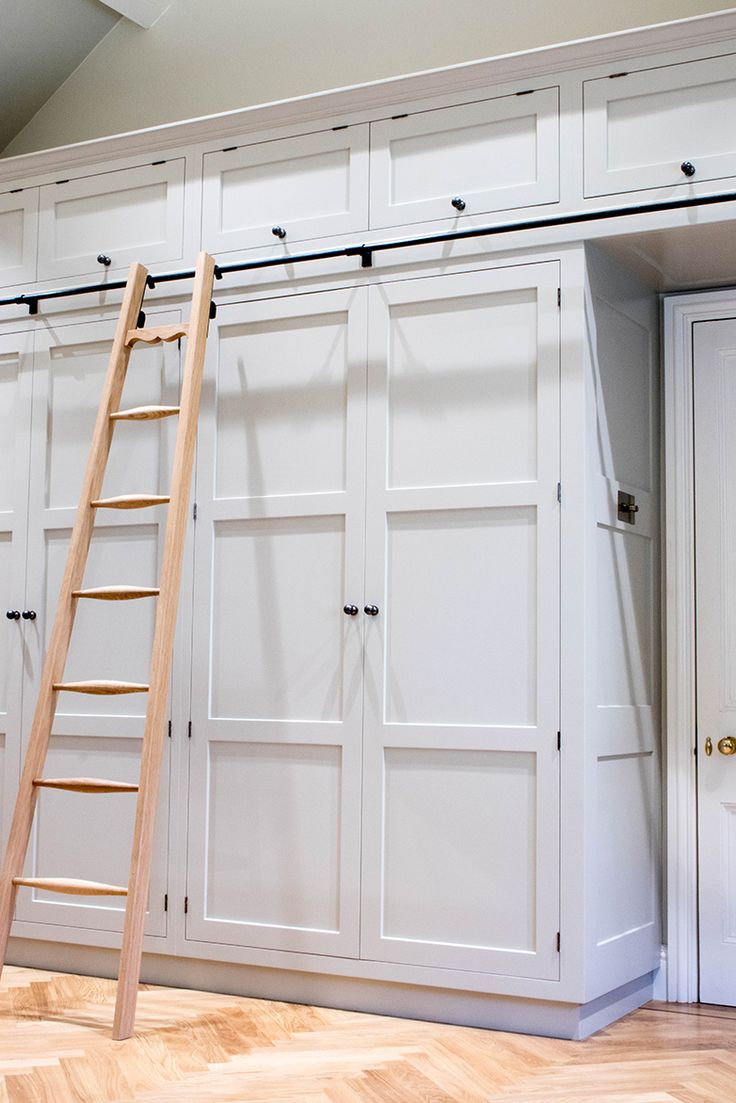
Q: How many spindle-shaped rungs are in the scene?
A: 6